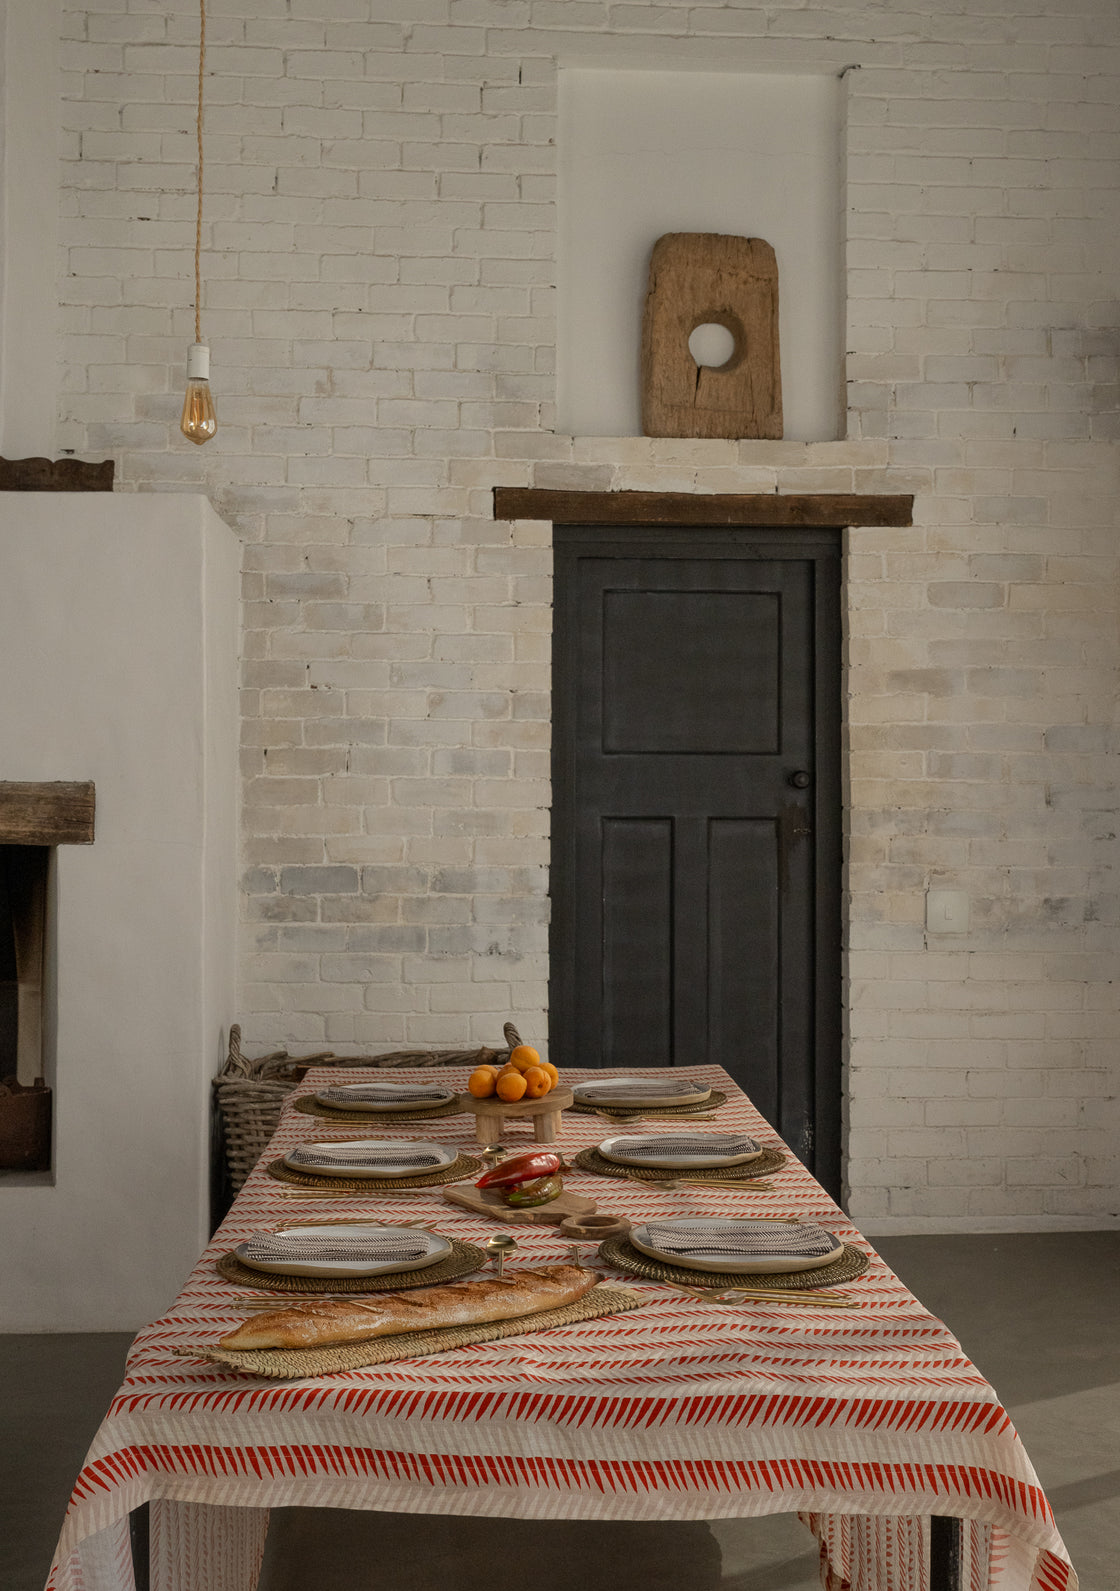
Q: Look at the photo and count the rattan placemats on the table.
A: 6